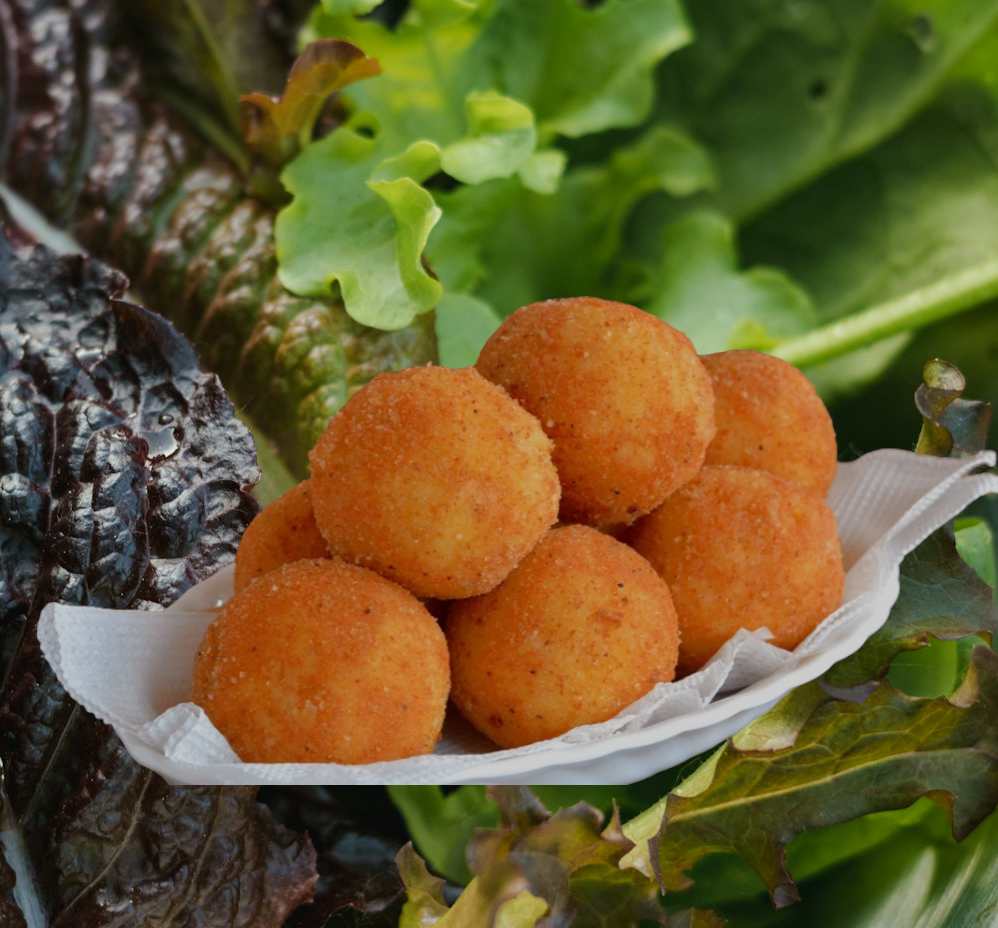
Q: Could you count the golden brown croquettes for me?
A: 7